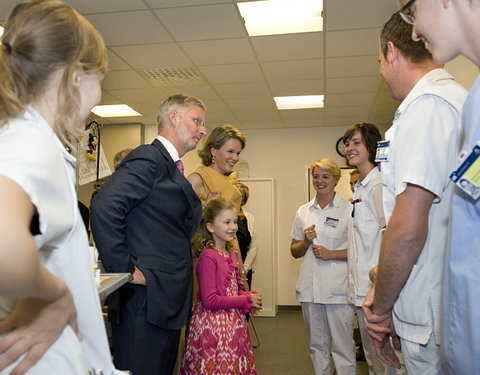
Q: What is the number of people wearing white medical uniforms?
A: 4